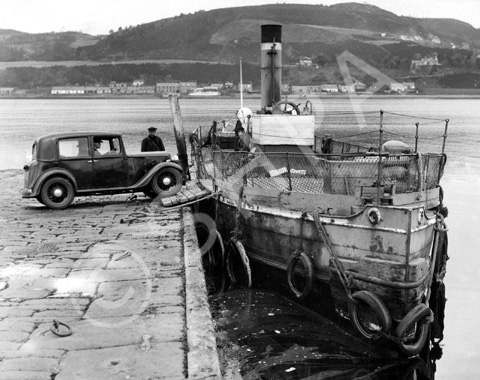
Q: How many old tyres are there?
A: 5